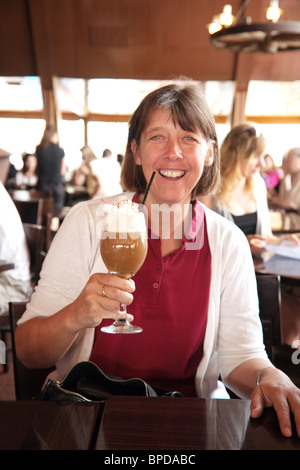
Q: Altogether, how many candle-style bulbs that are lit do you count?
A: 3